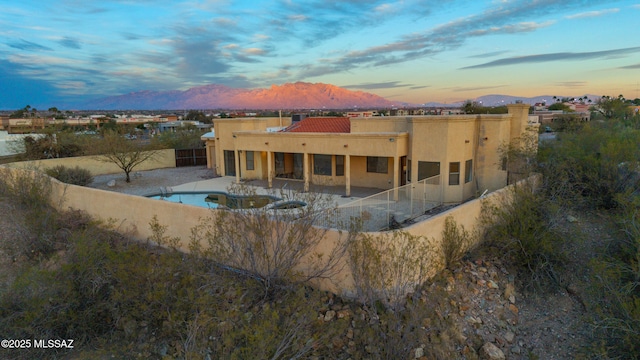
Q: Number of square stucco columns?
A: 5